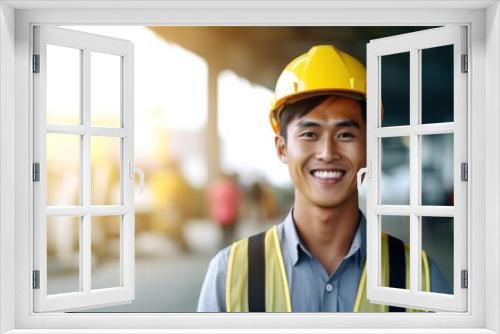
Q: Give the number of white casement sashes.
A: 2